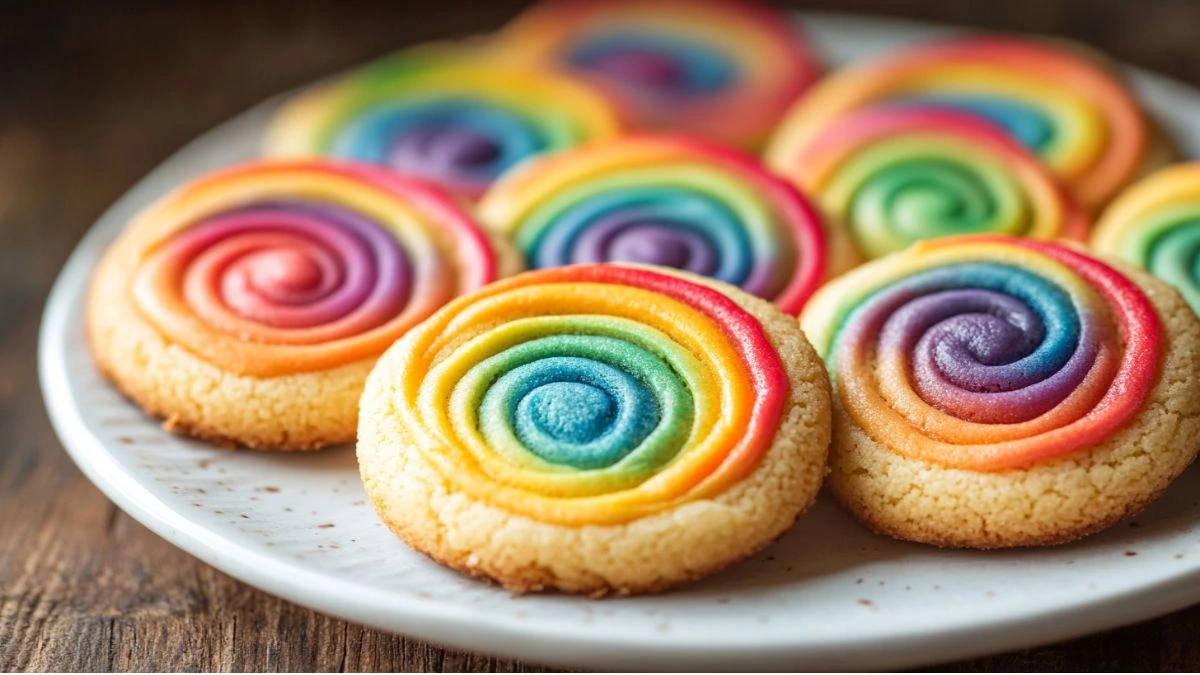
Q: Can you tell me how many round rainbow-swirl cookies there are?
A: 9